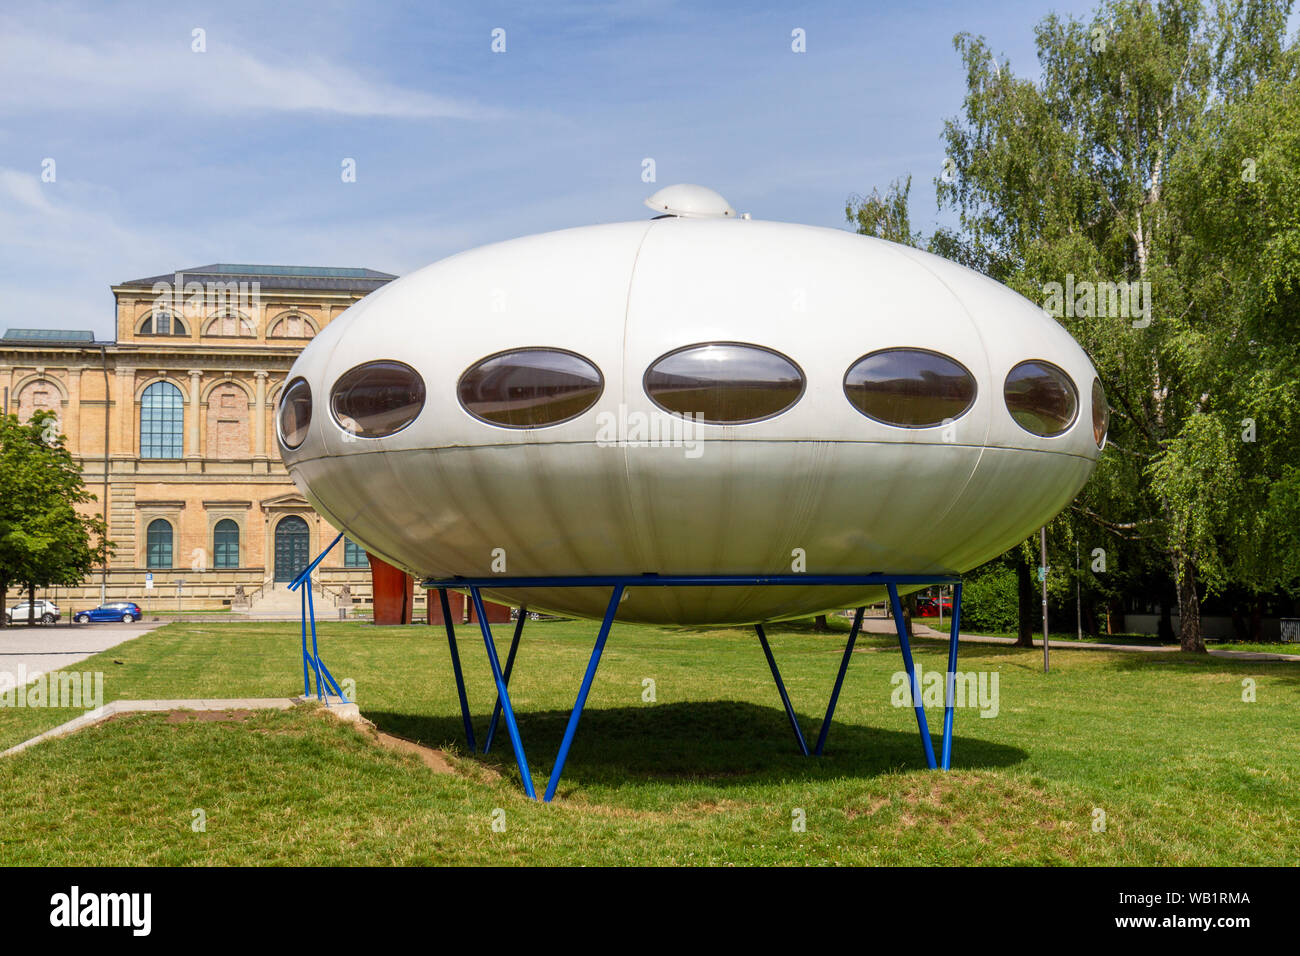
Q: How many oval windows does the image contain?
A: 7